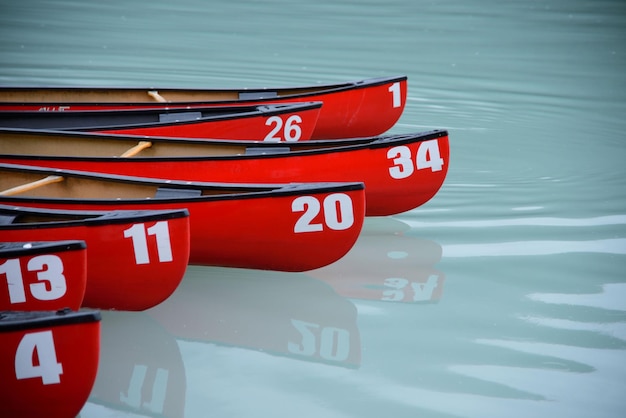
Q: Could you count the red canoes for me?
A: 7